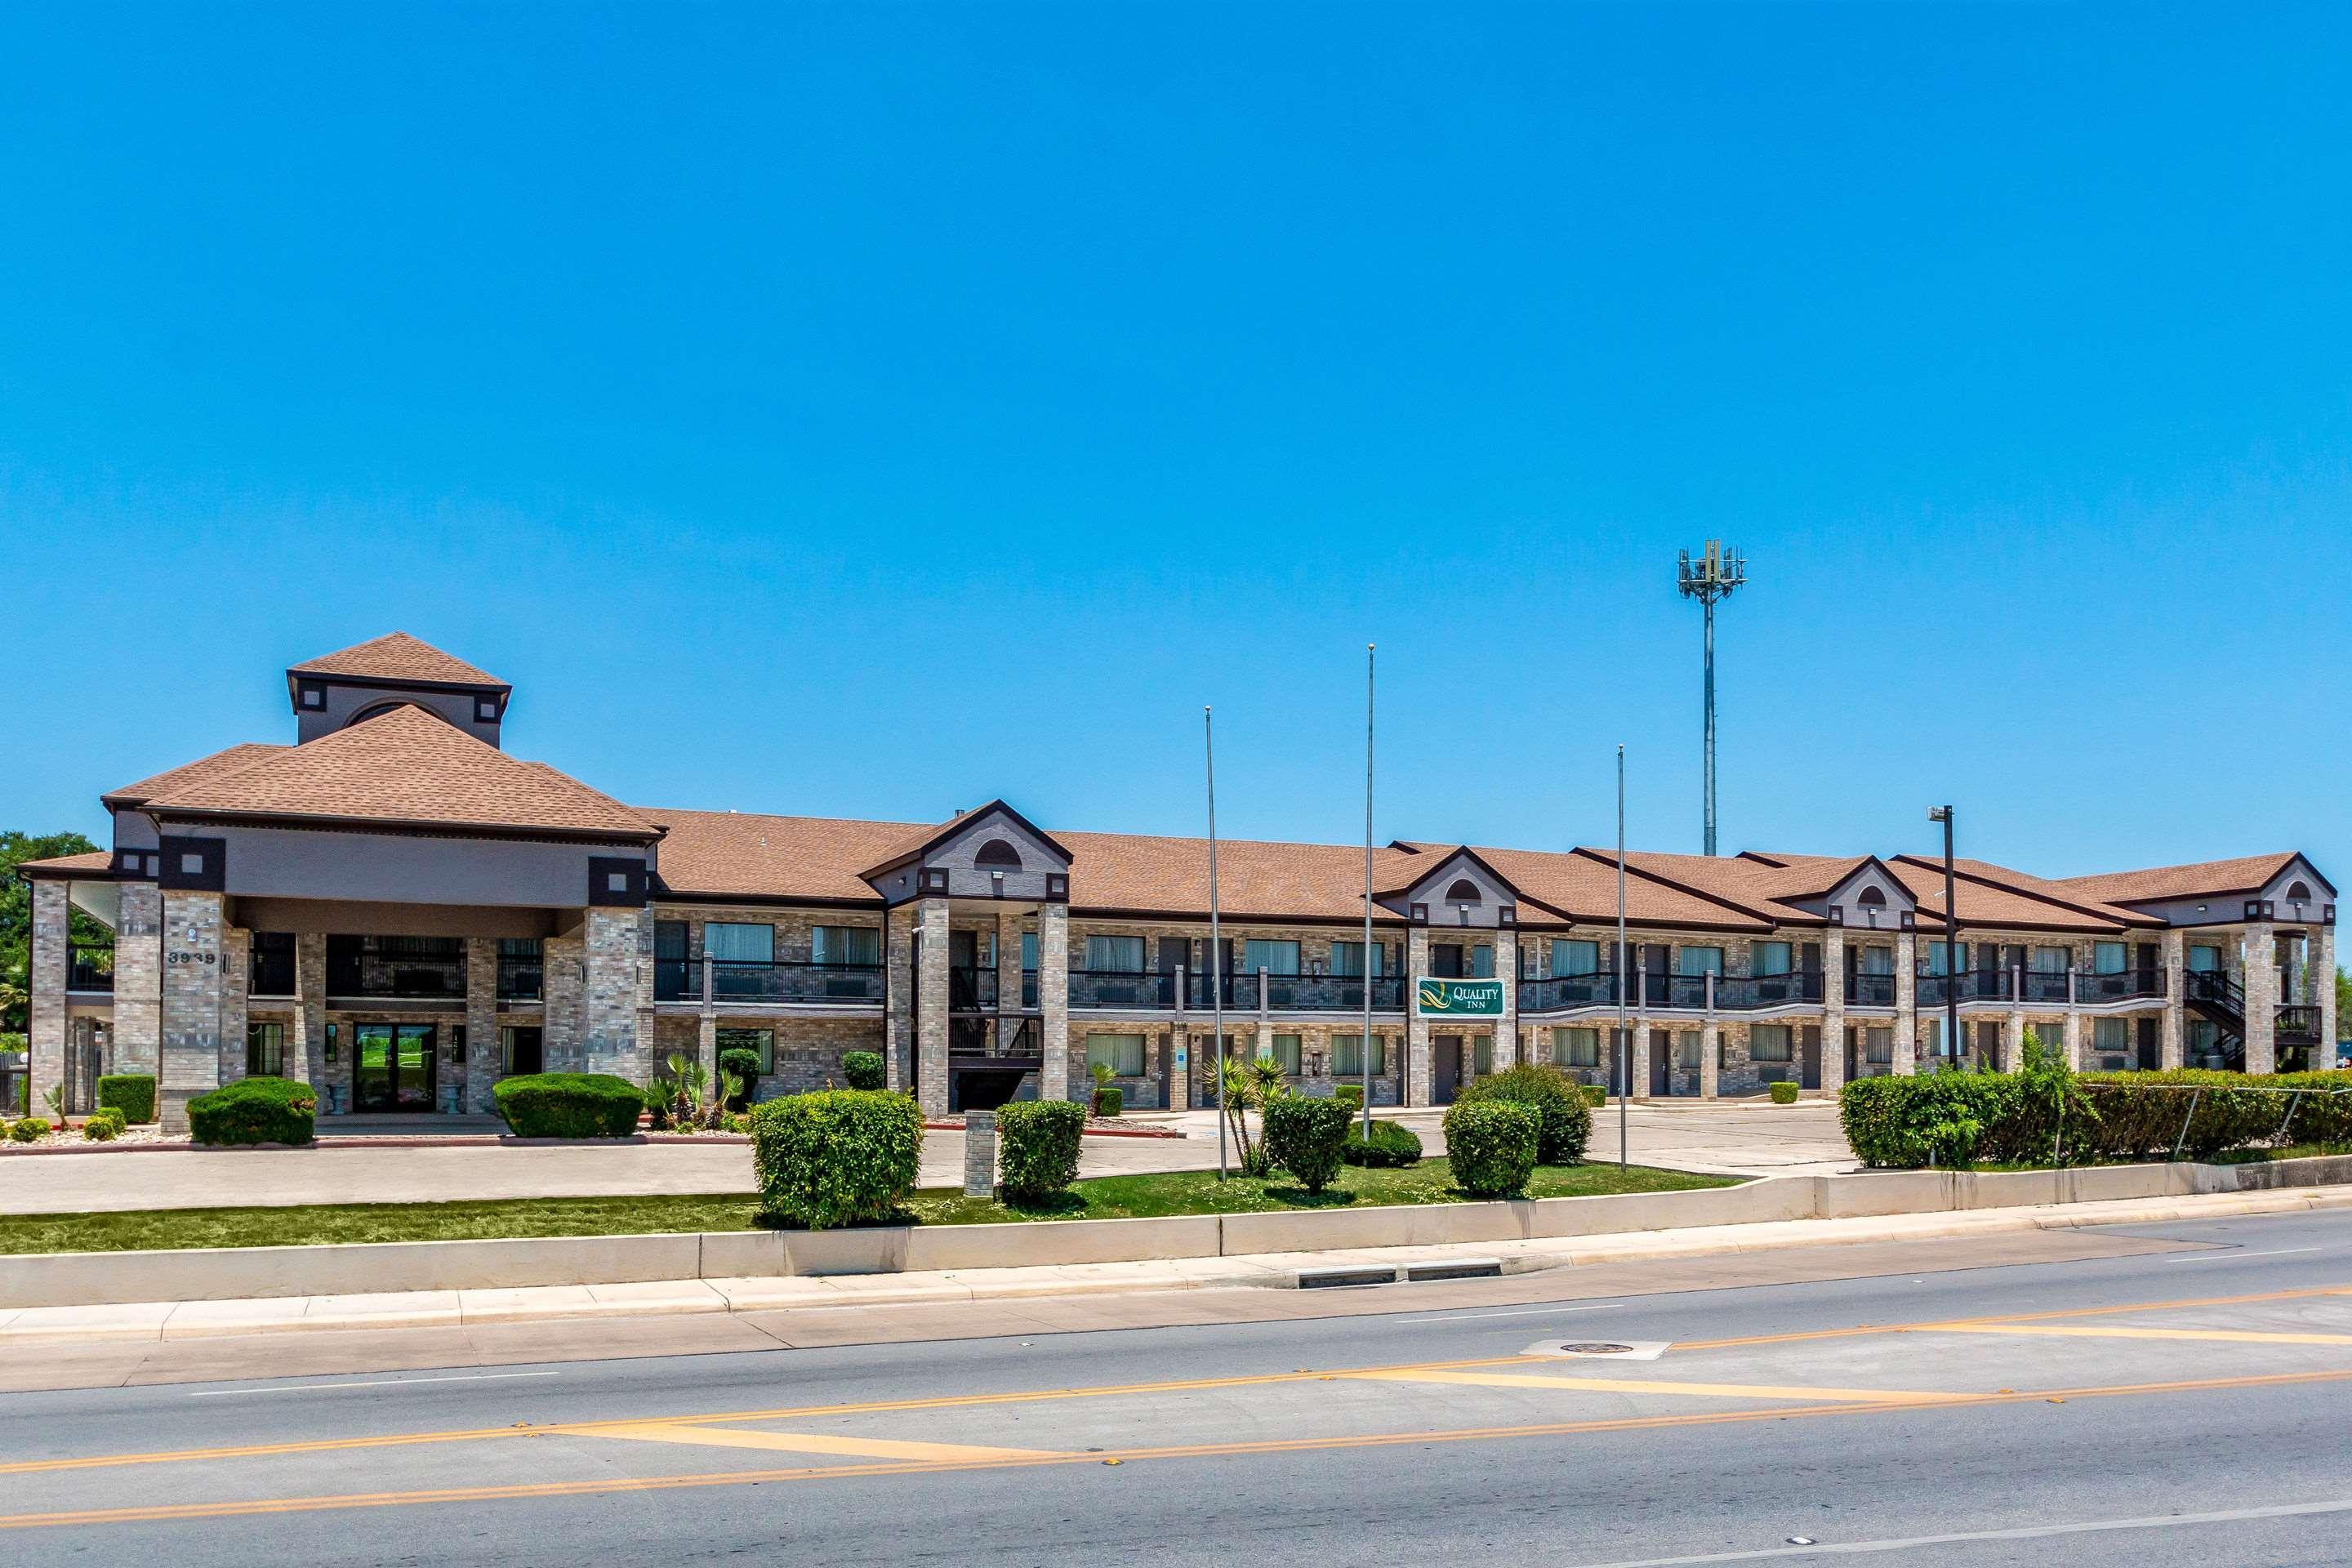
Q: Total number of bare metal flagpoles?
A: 3